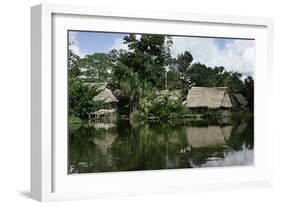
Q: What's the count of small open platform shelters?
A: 1